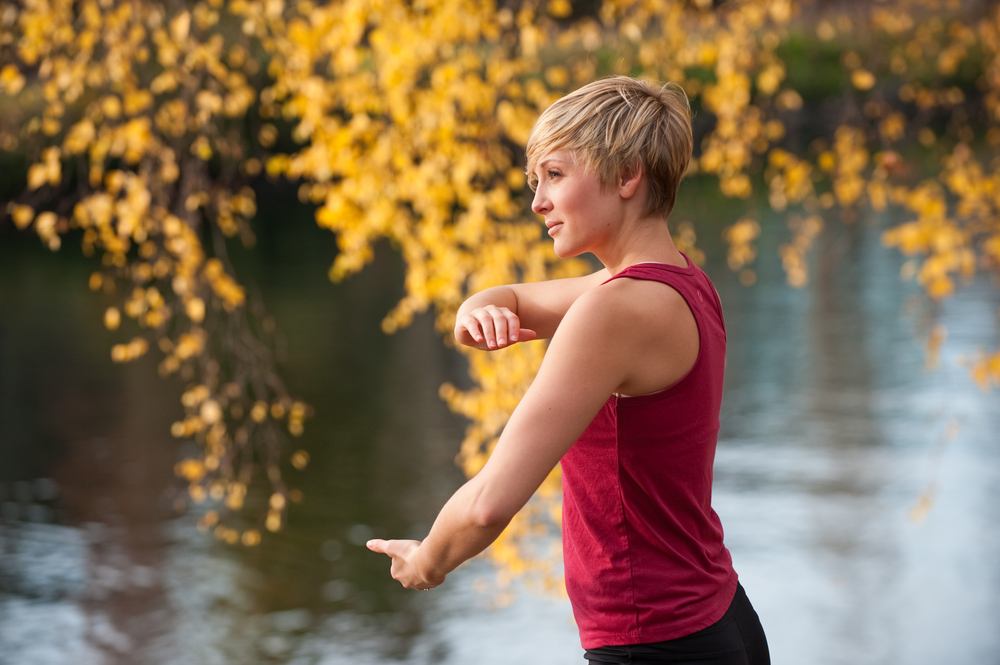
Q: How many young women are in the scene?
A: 1